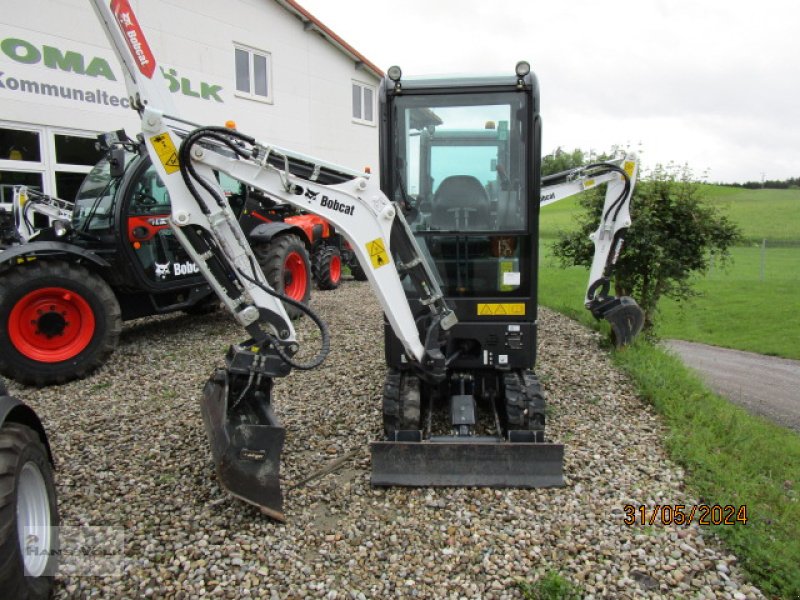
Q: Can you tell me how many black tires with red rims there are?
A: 3